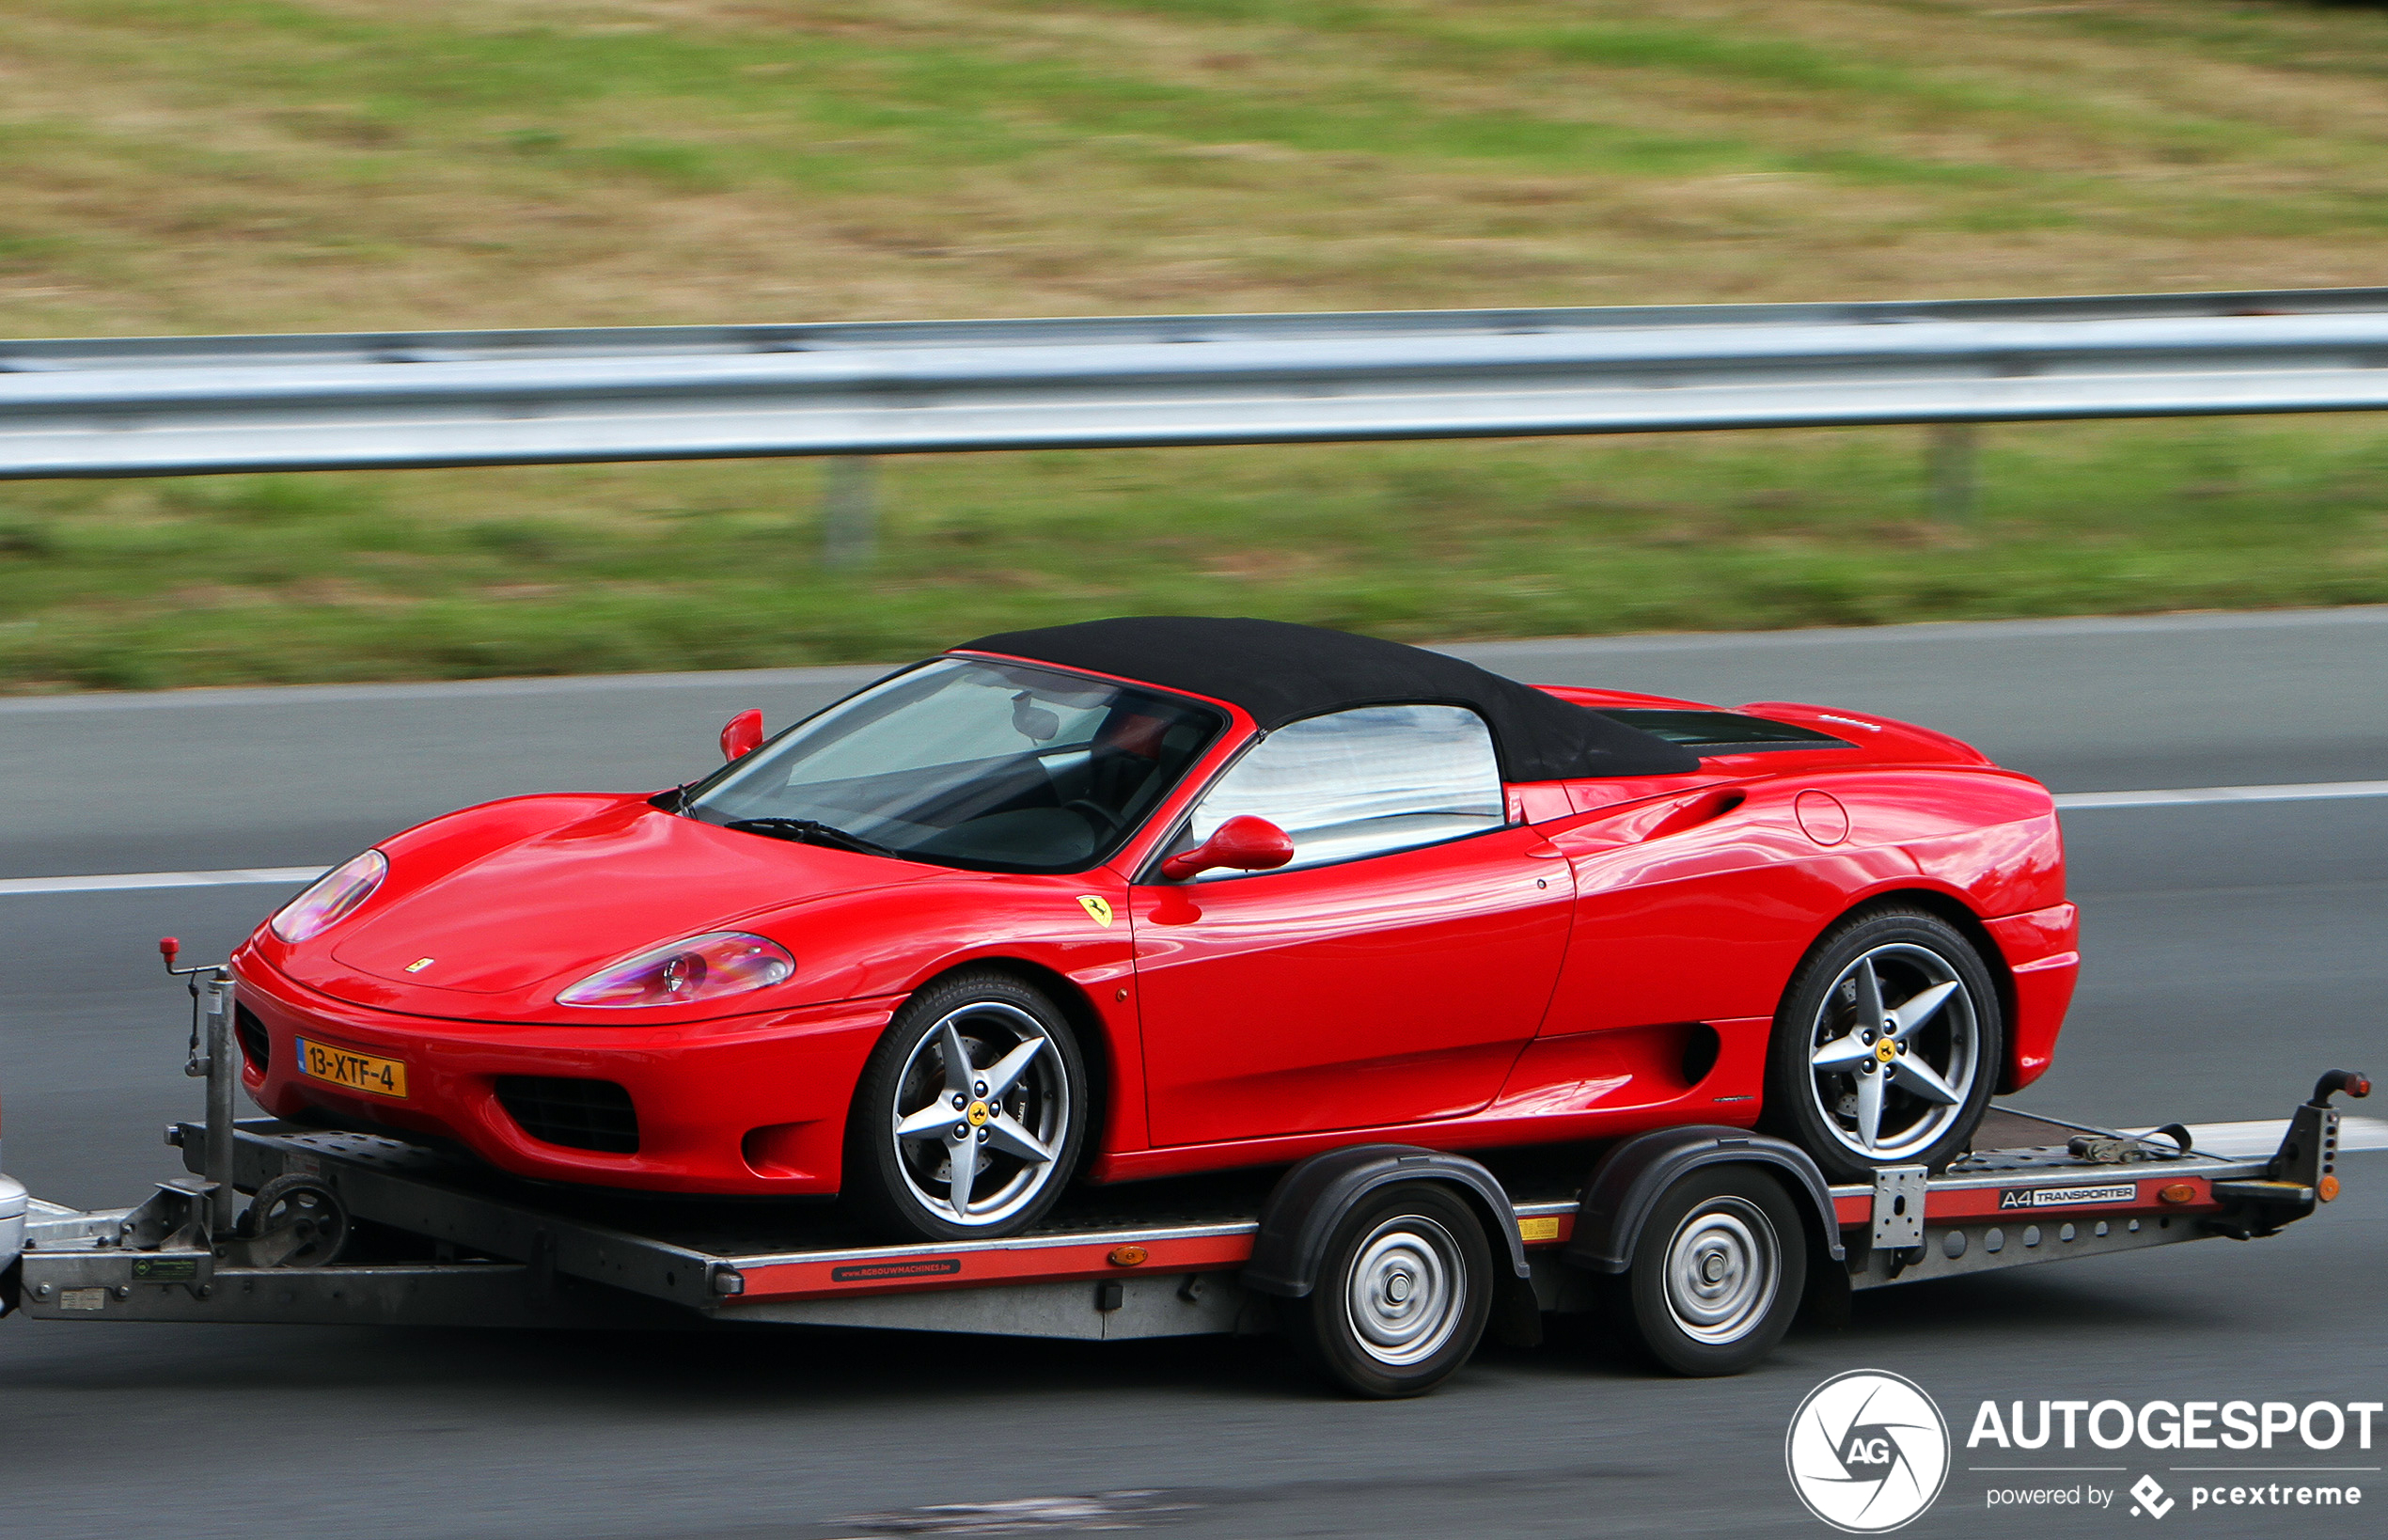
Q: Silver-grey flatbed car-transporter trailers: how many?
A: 1